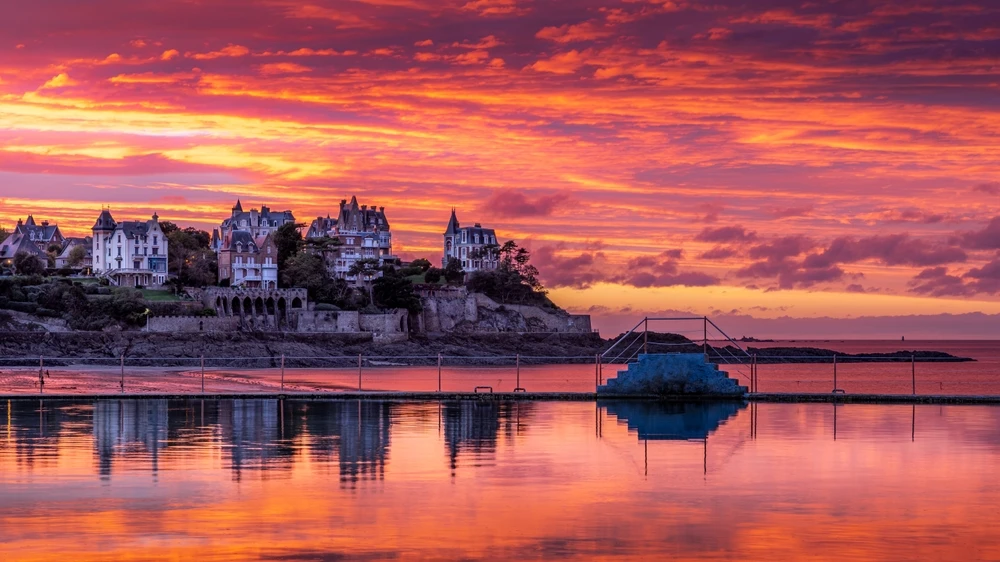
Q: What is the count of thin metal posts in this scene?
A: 15